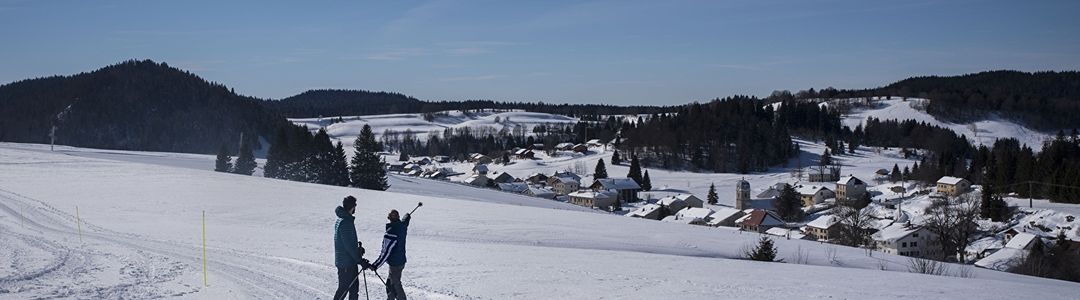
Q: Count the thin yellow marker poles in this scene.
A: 3